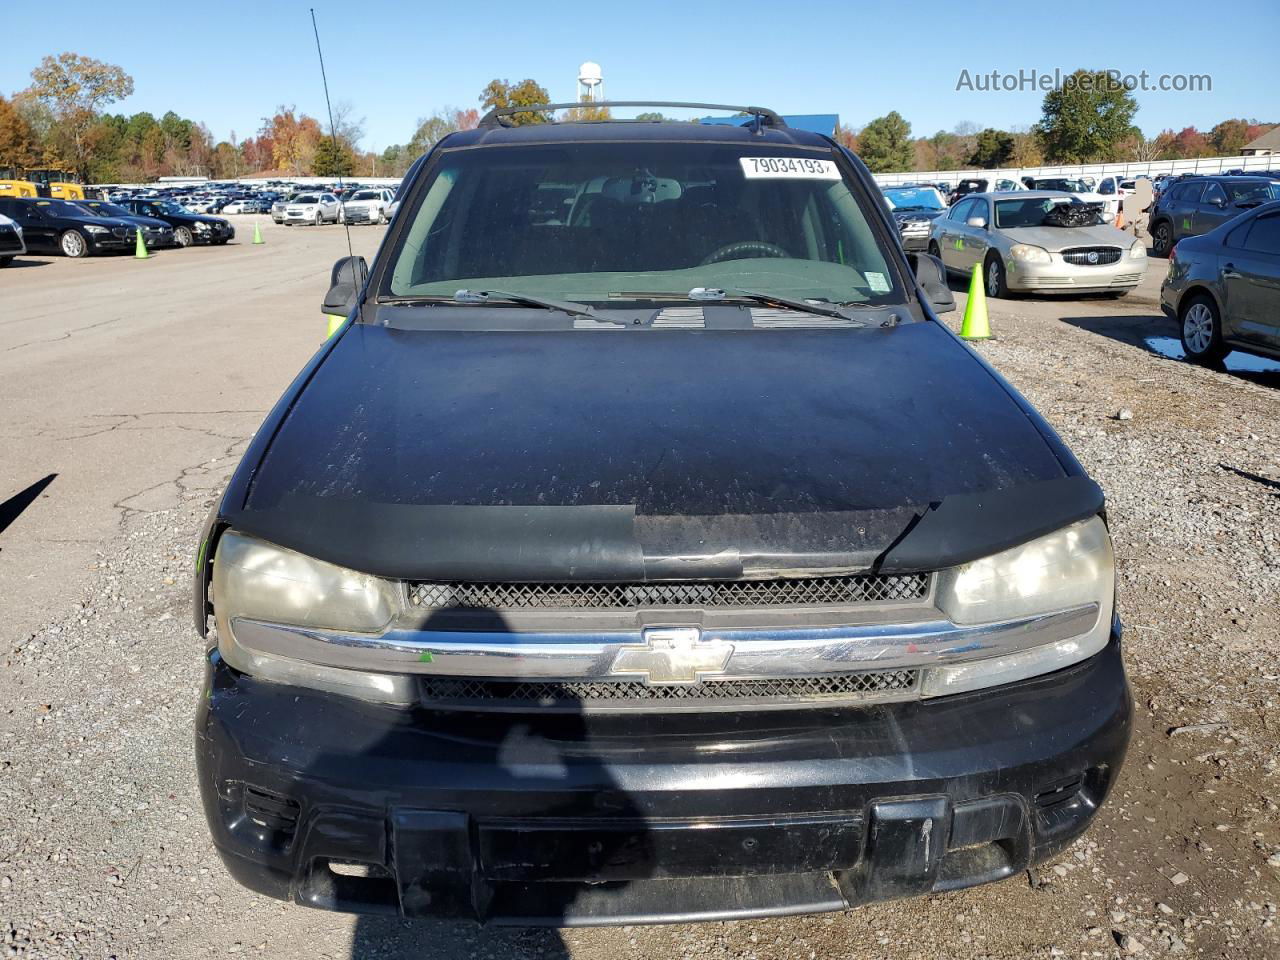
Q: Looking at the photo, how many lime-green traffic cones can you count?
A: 4